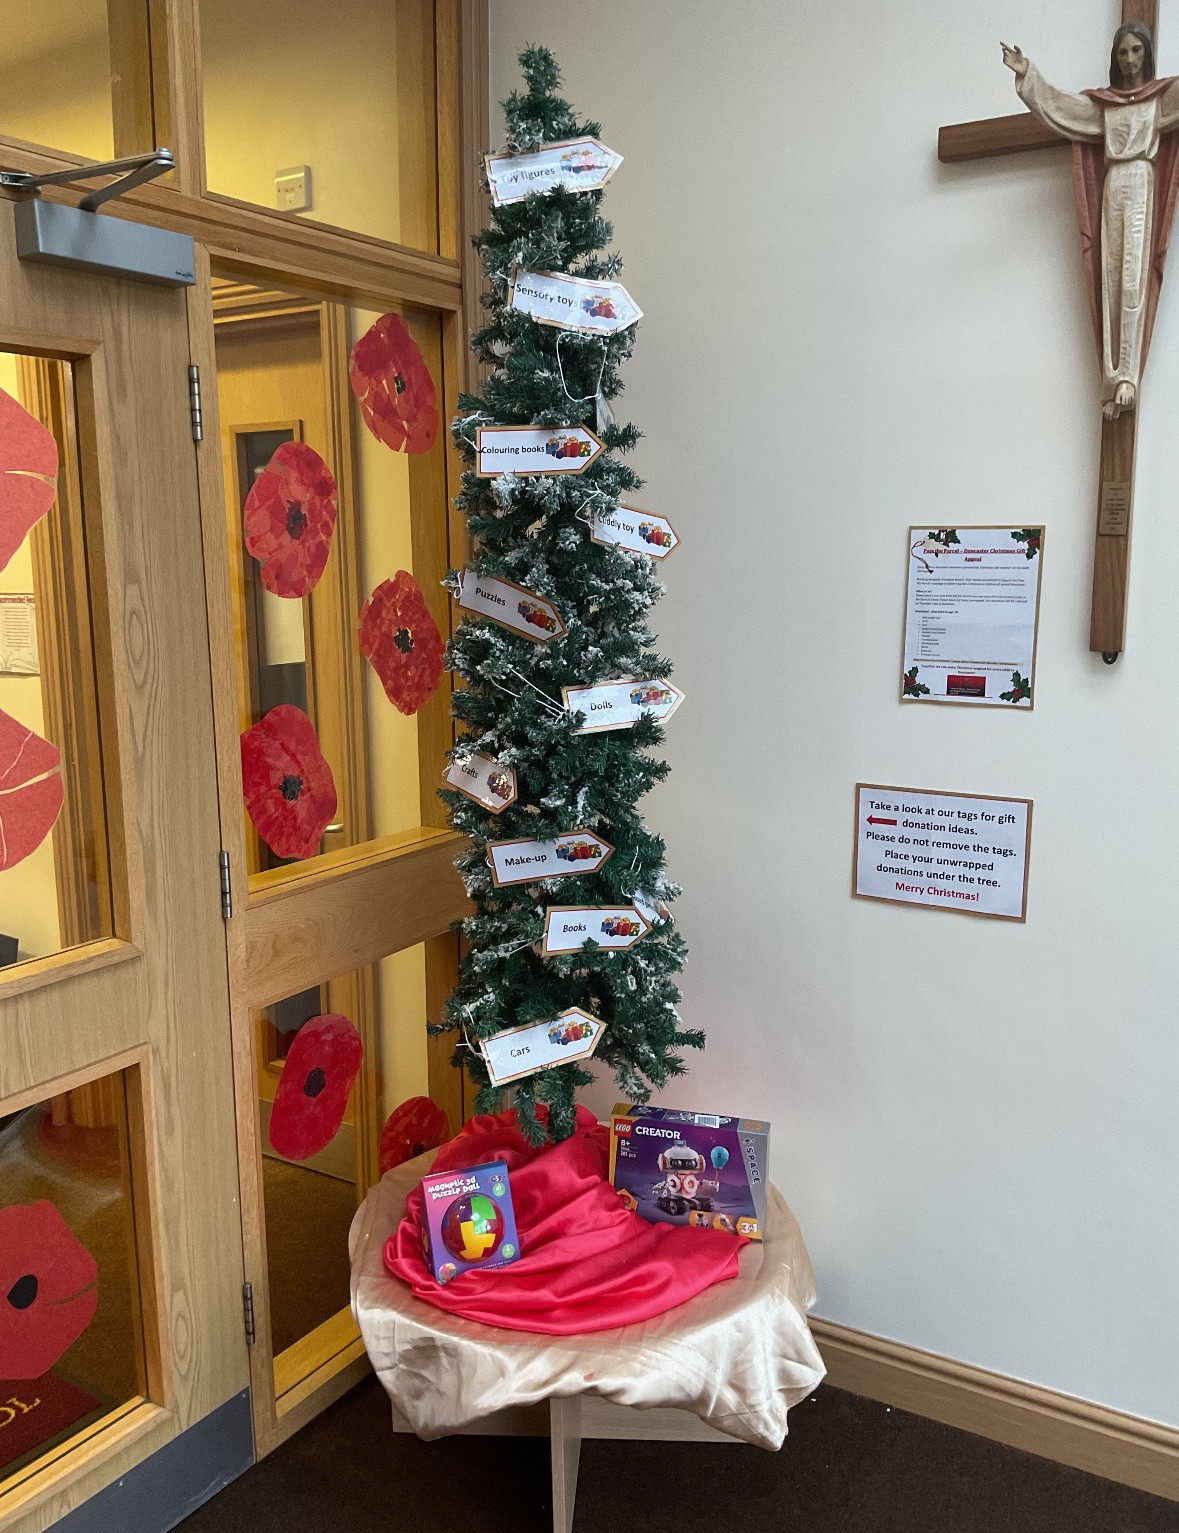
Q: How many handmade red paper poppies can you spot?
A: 9